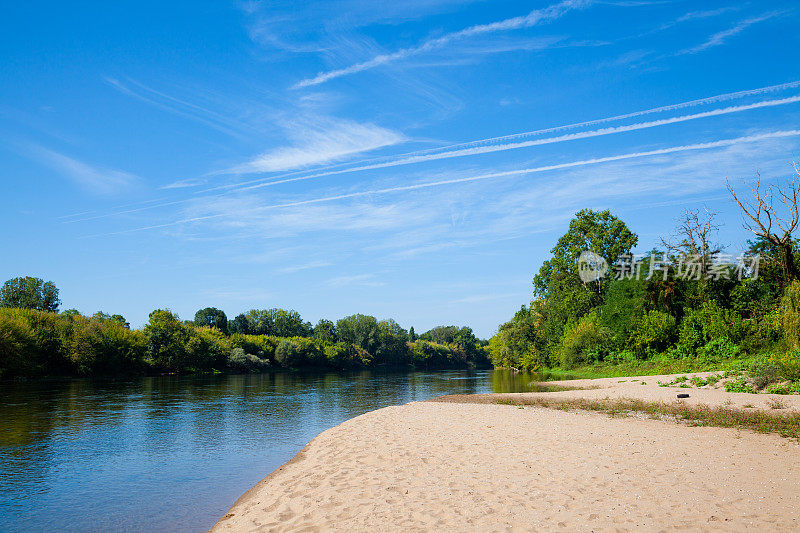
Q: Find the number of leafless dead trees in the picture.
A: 2